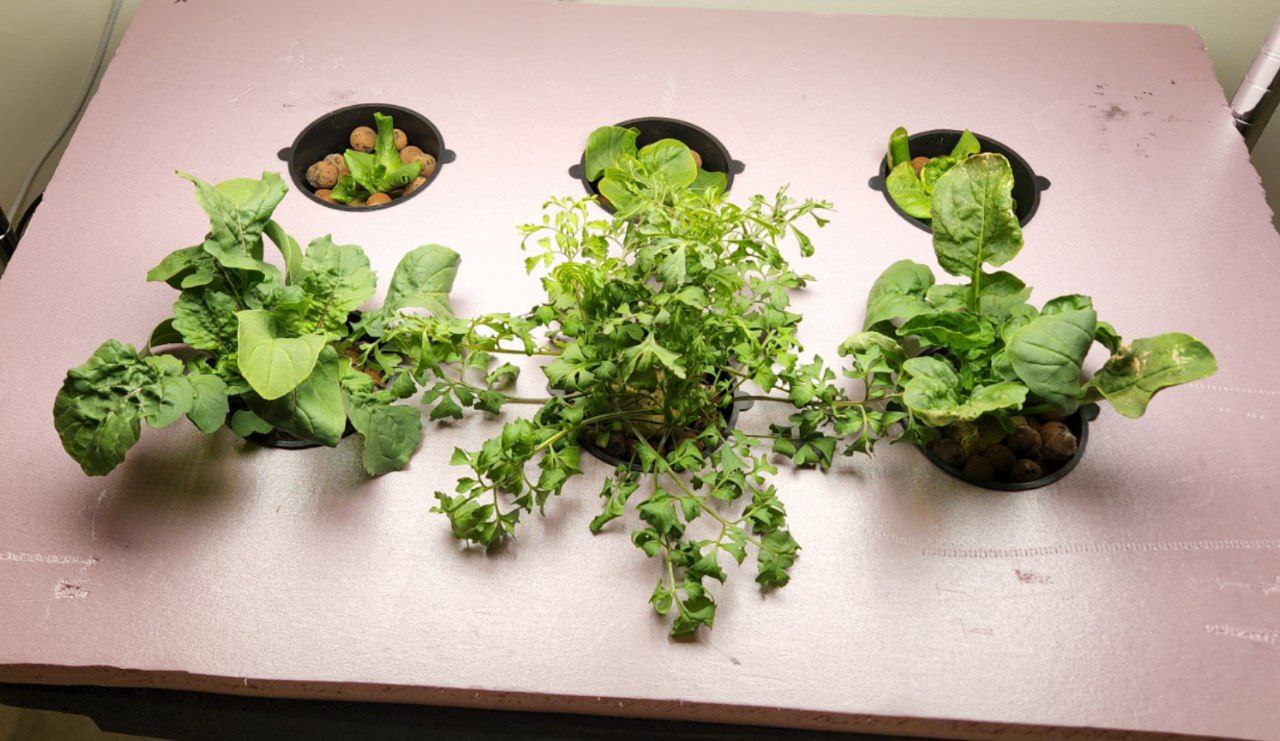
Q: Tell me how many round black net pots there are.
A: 6